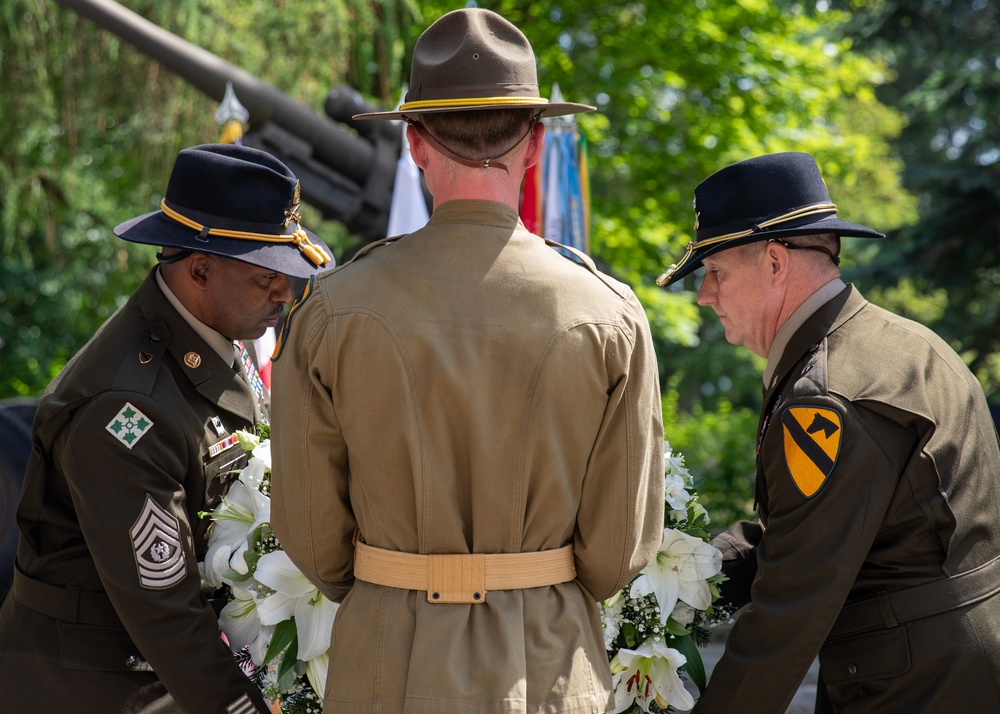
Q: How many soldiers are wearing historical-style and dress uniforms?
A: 3